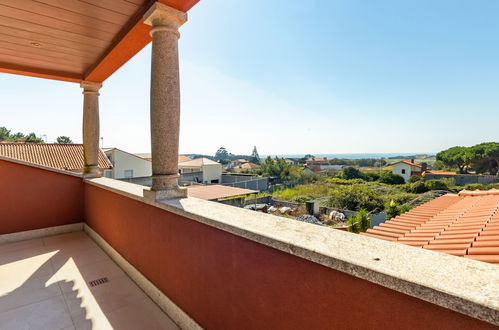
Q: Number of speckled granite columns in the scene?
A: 2